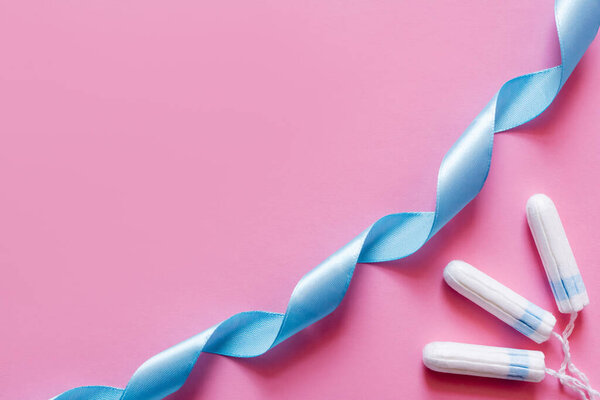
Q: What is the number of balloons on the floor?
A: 0